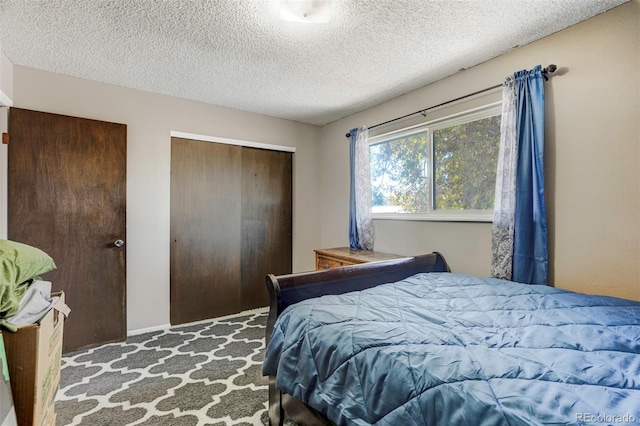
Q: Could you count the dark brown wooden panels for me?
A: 3